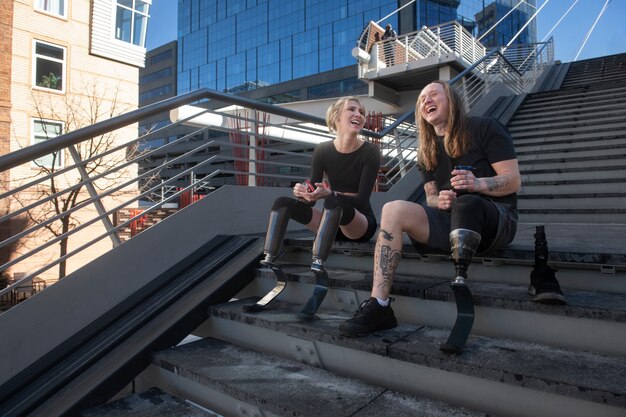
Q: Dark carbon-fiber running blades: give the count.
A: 3